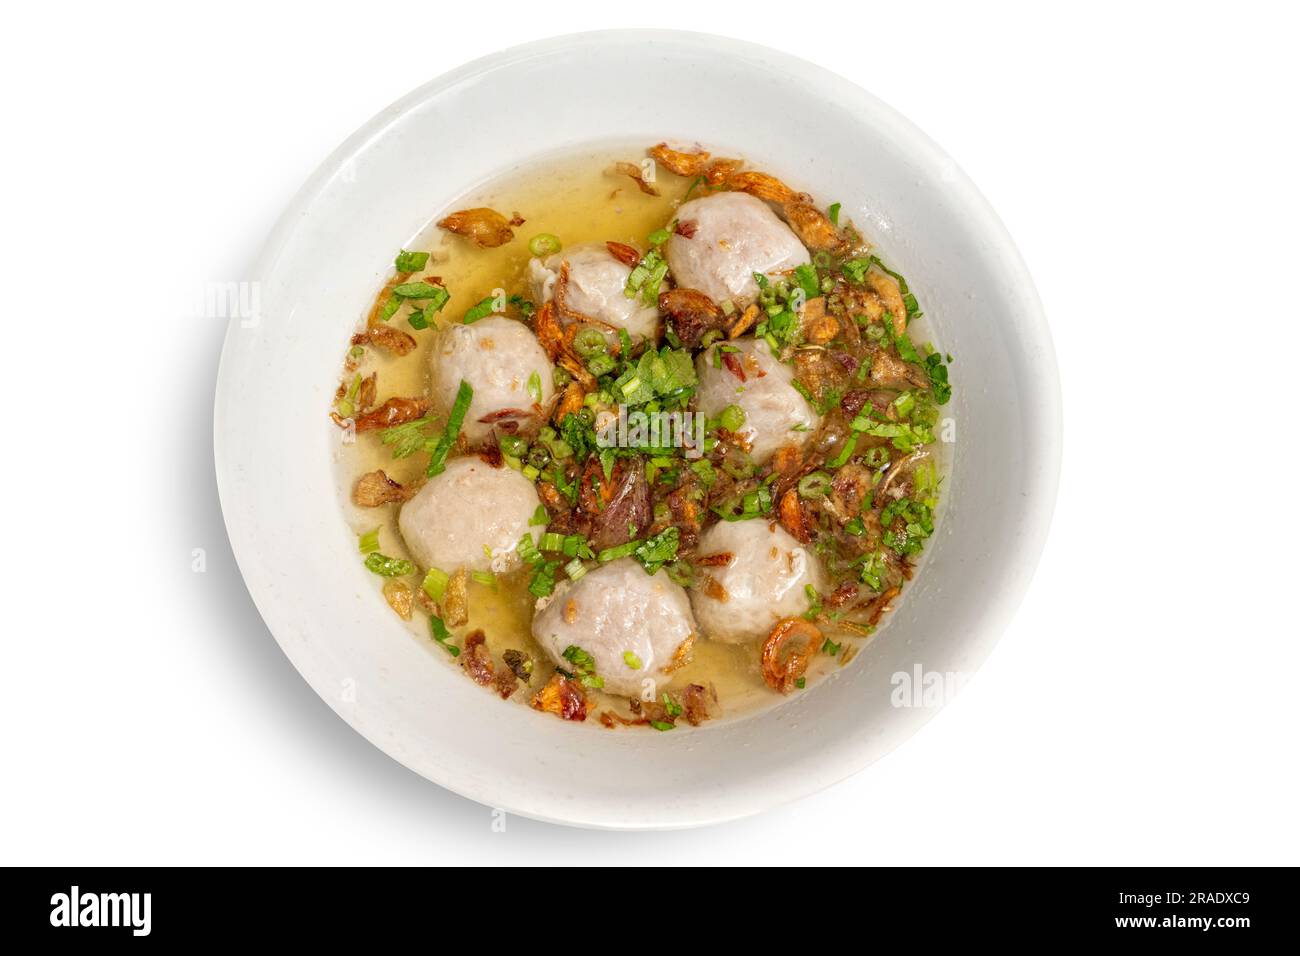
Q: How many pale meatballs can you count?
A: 7